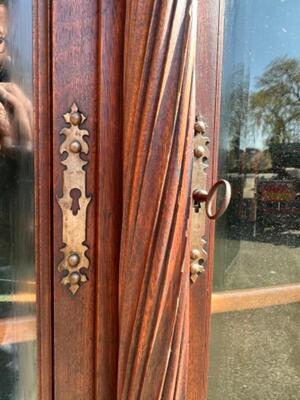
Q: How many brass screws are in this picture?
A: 8